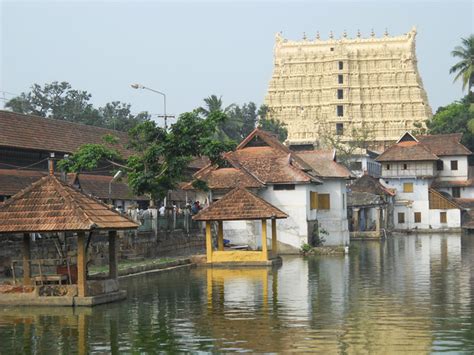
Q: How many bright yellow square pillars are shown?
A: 4